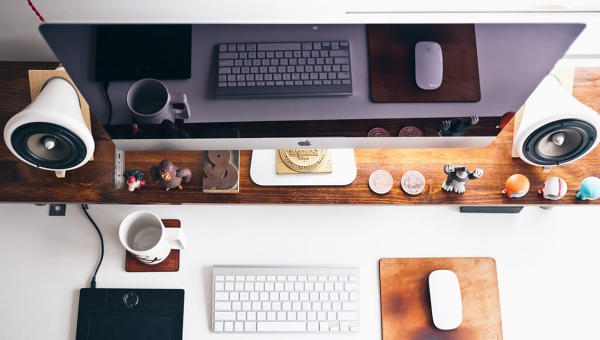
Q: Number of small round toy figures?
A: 3